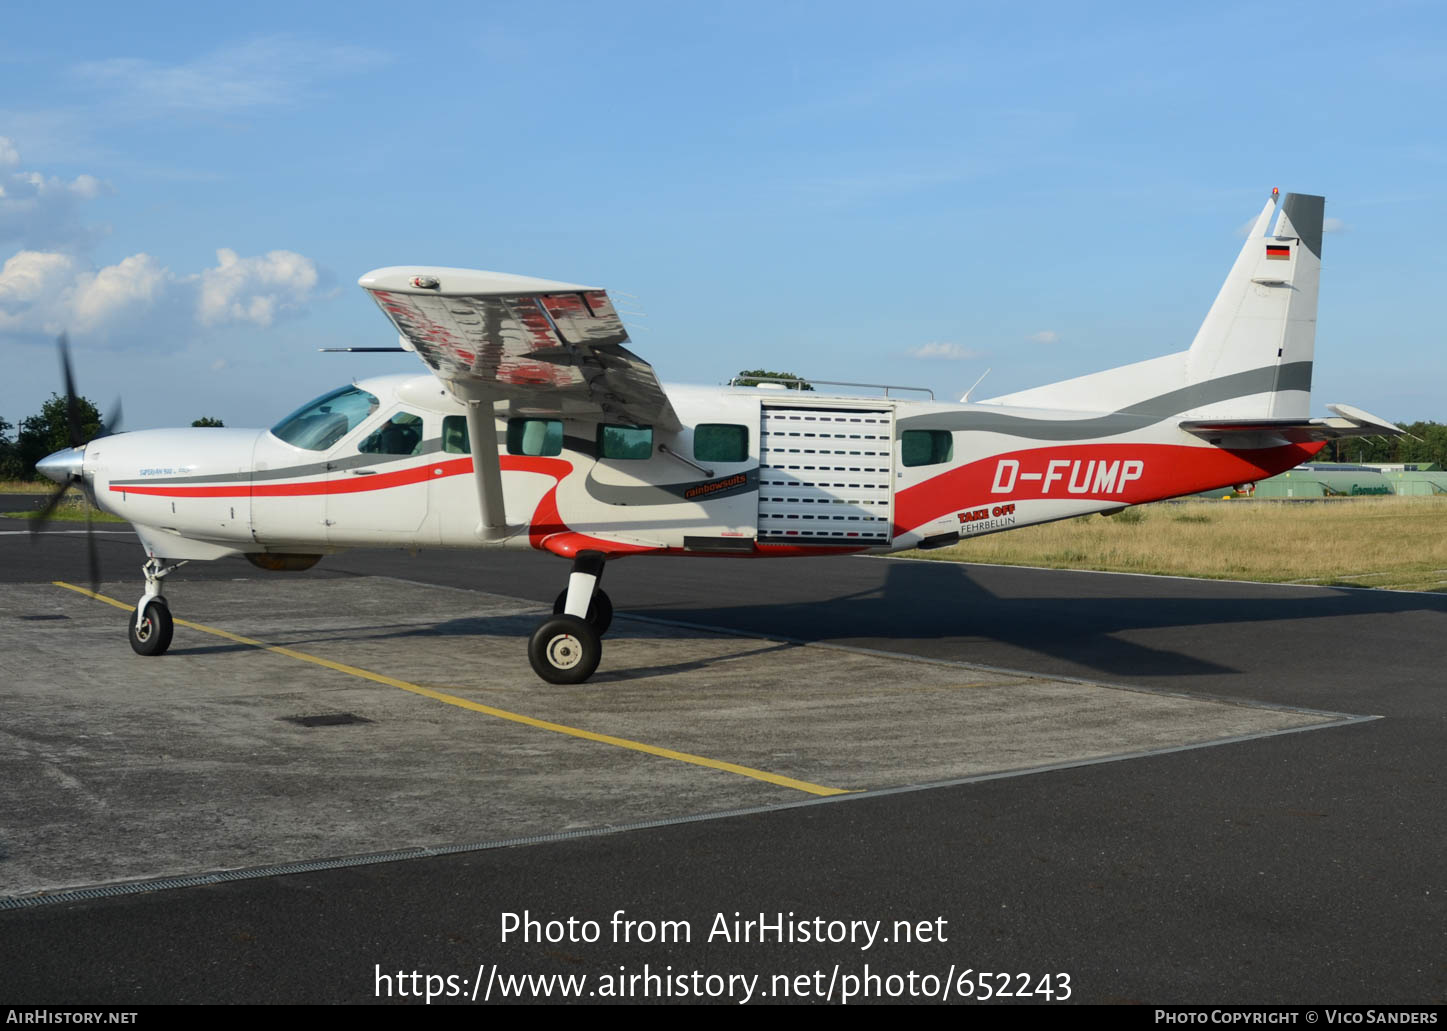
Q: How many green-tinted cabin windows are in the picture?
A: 5